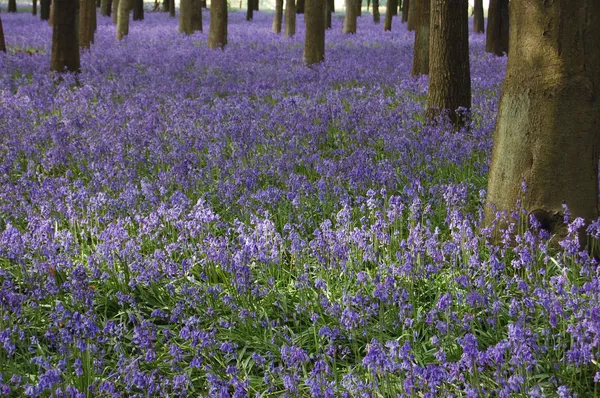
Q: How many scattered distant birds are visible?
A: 0